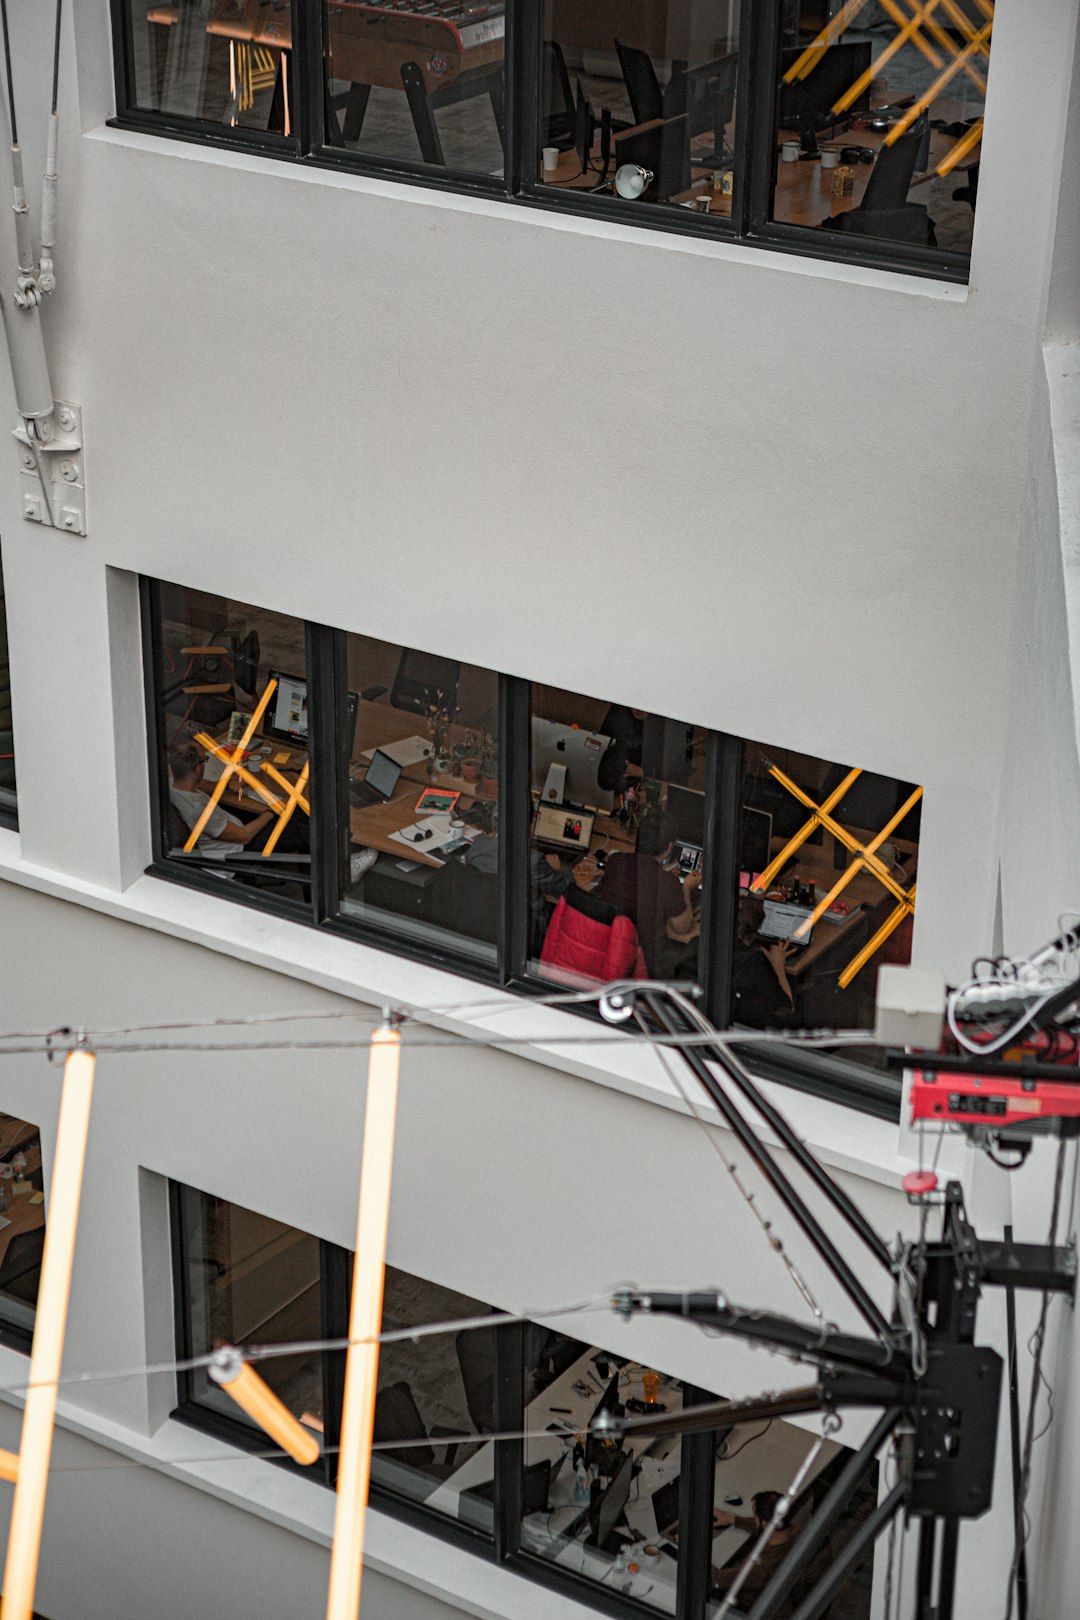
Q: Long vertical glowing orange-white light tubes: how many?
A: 2